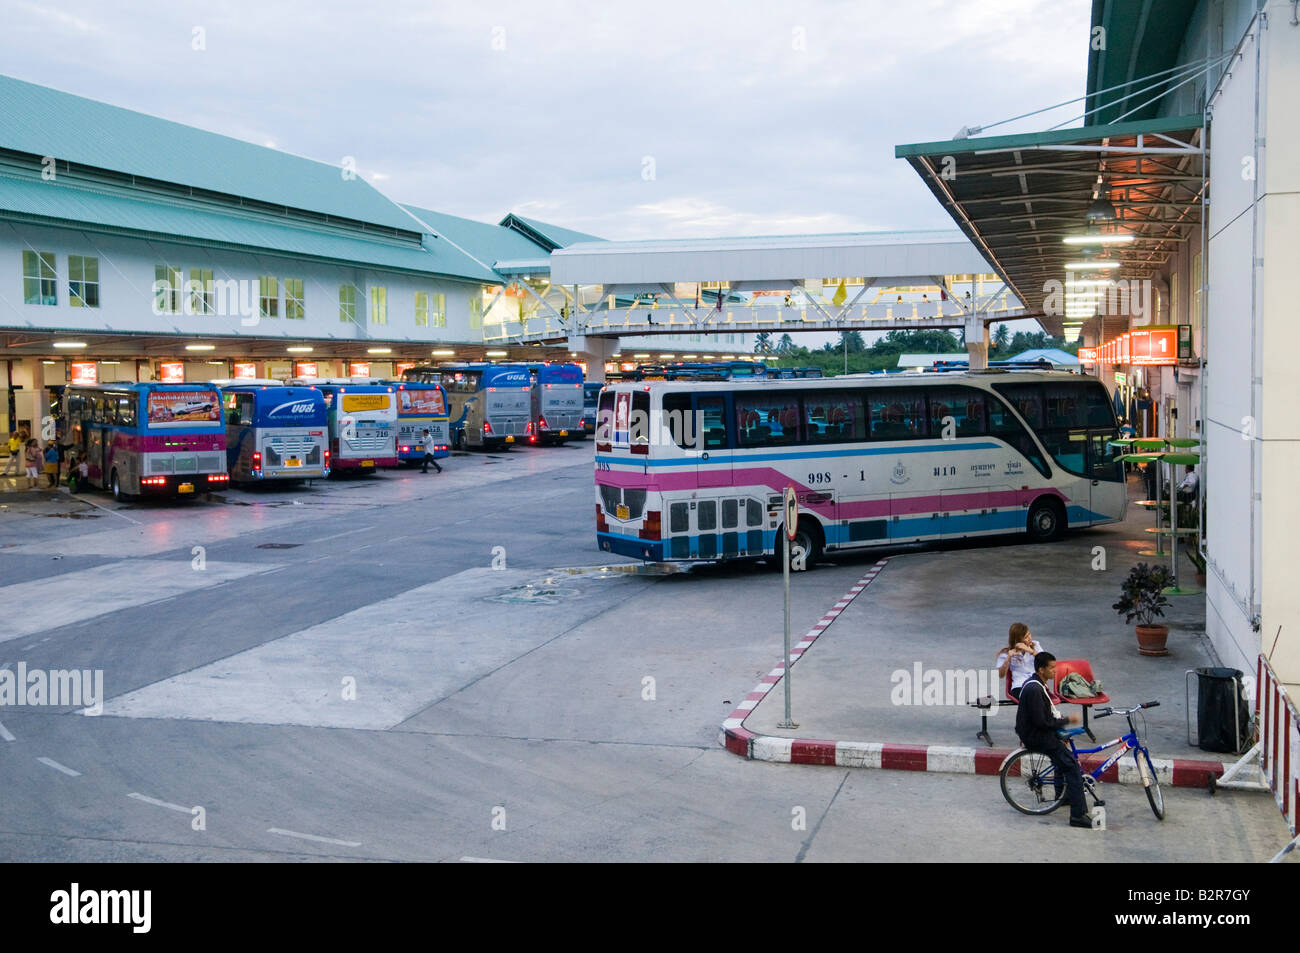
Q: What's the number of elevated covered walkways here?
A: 1